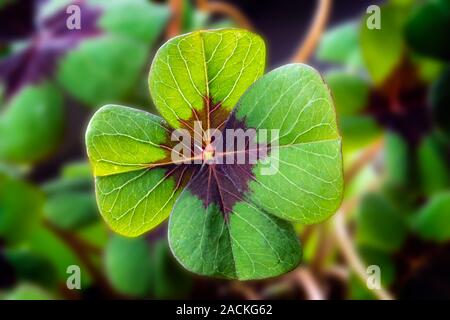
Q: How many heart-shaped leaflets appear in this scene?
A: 4